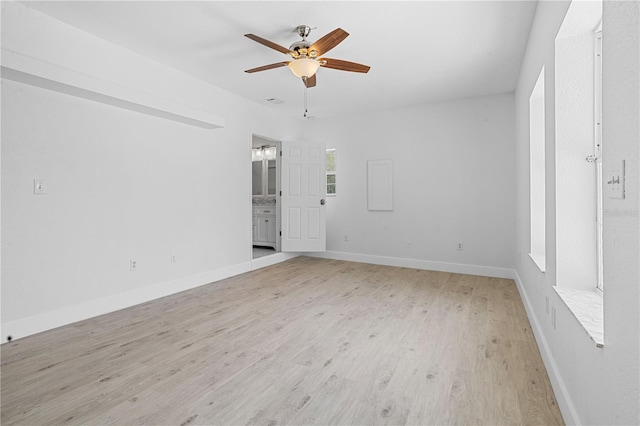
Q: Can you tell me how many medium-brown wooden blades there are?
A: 5